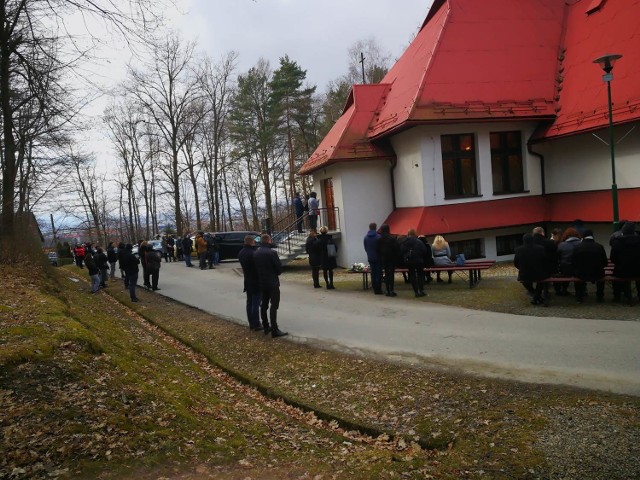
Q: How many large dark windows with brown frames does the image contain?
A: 2